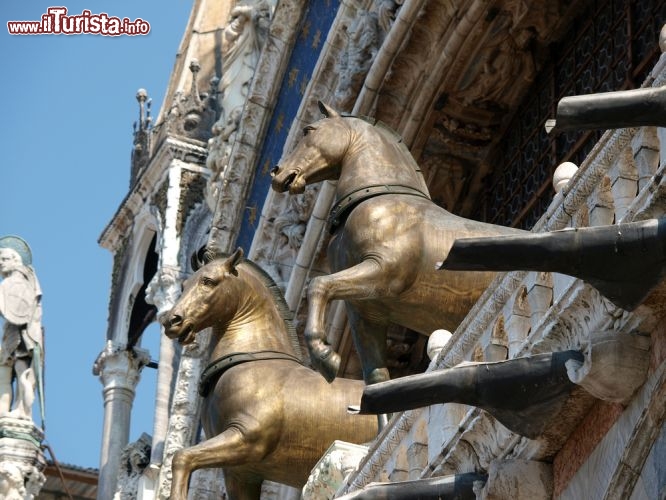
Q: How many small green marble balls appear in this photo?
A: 0